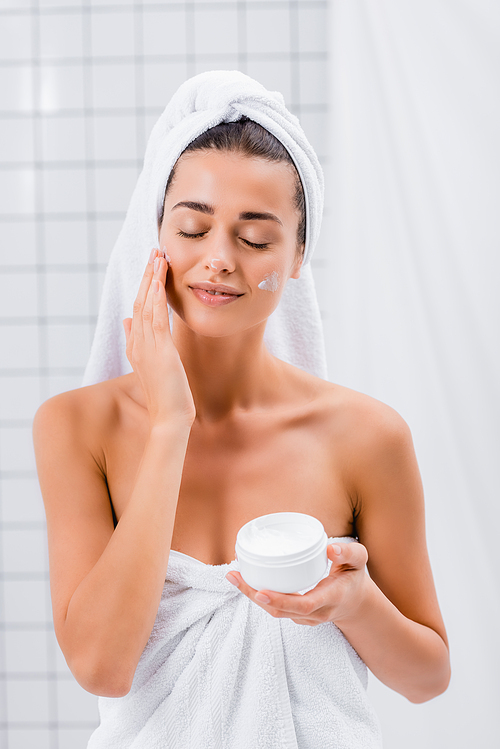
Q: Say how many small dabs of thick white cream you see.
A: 3